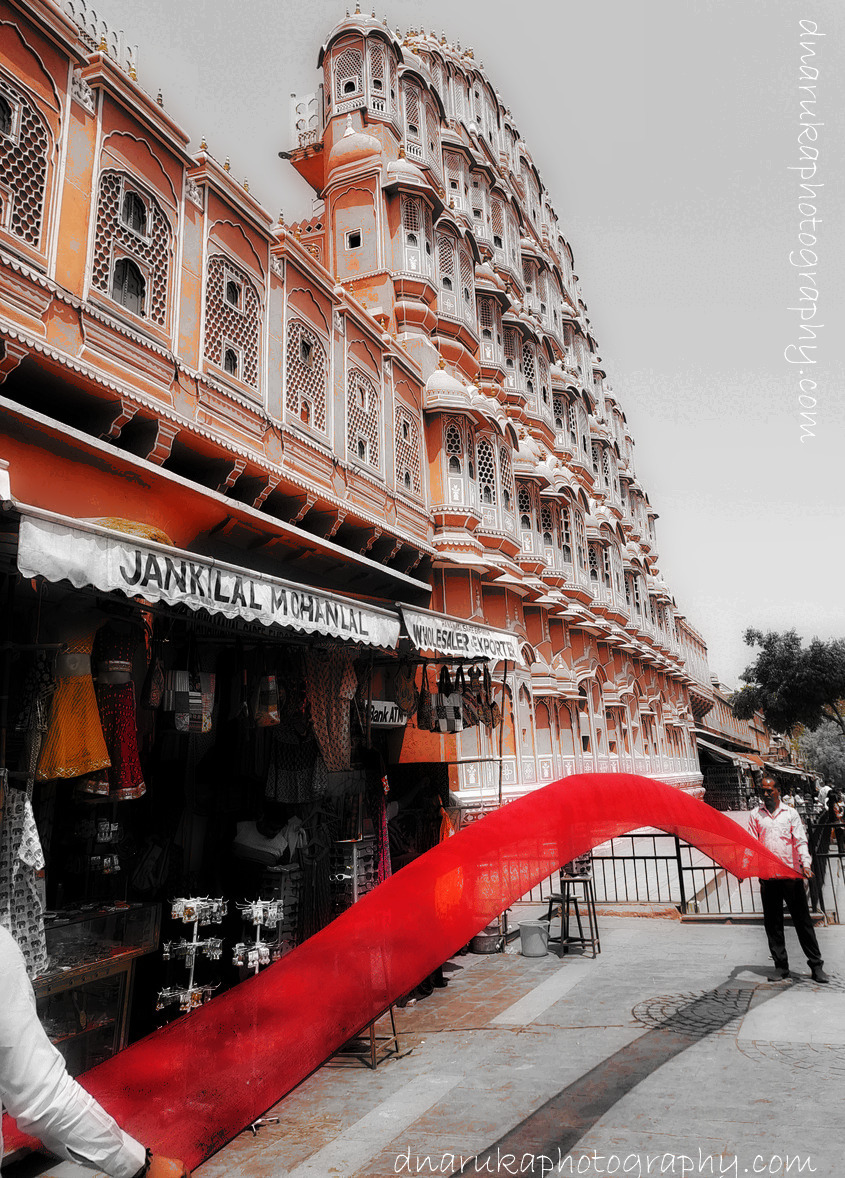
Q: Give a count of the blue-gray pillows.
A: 0